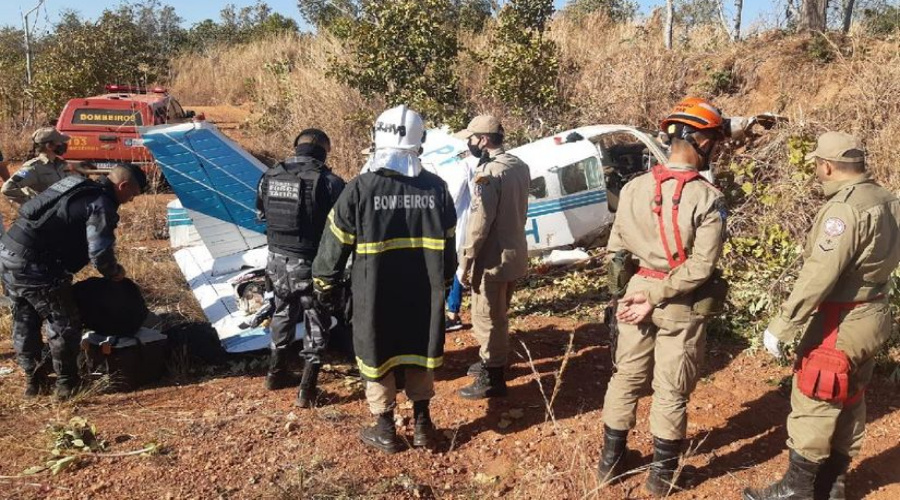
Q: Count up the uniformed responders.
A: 7